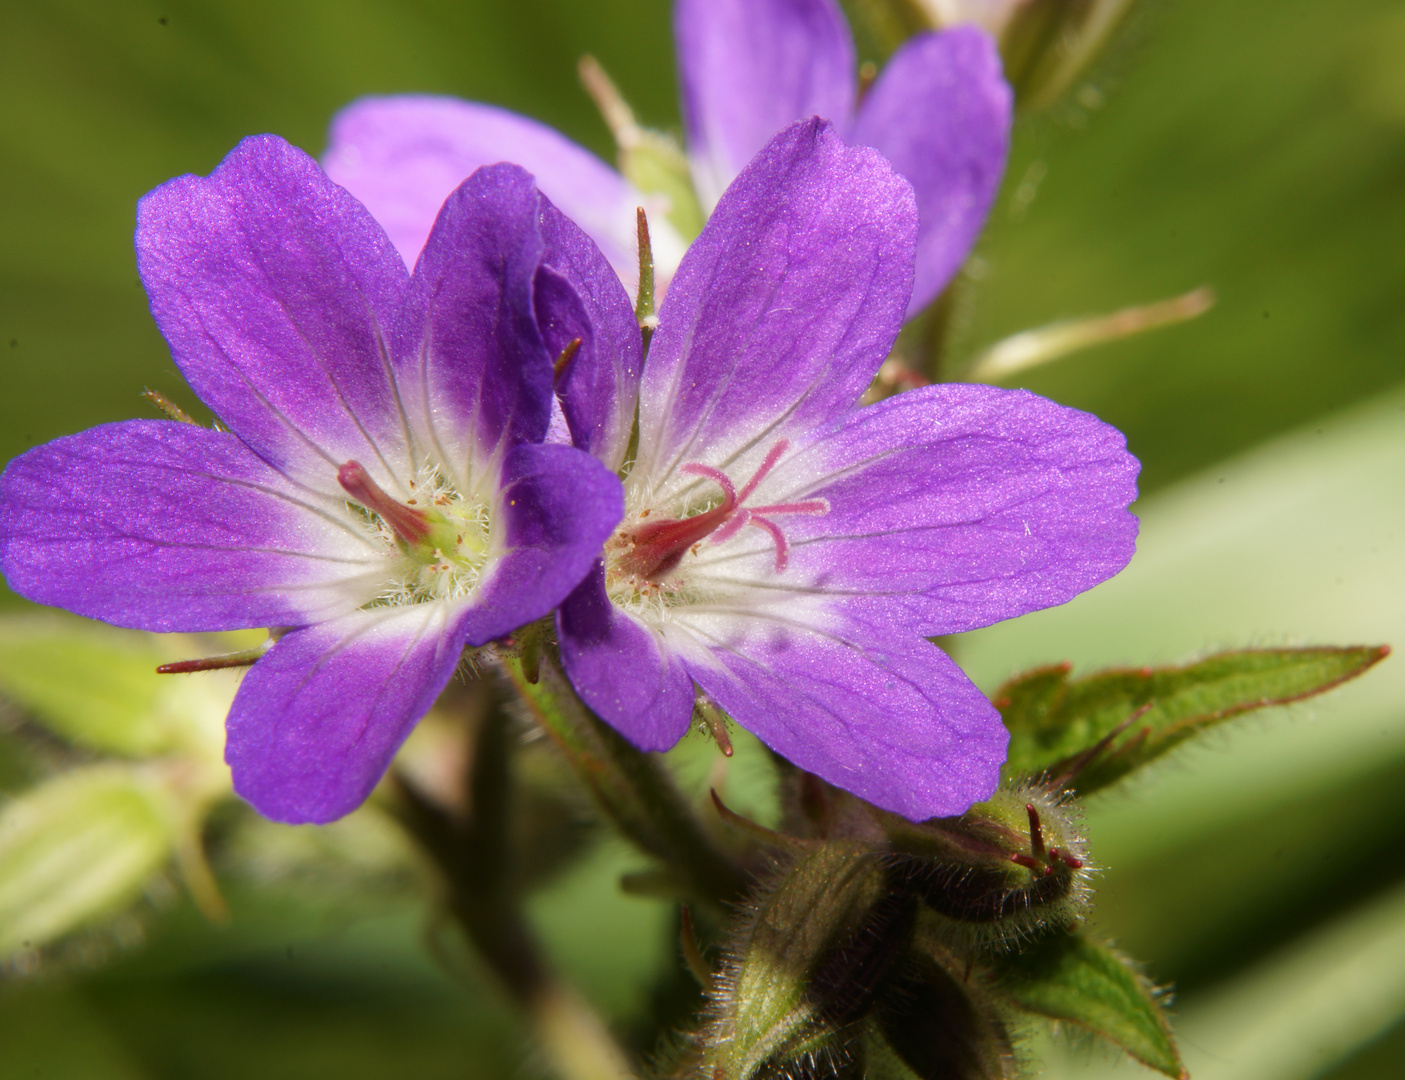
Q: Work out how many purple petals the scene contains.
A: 13